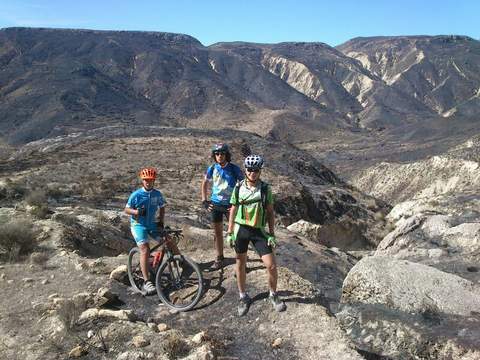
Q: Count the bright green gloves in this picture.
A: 2